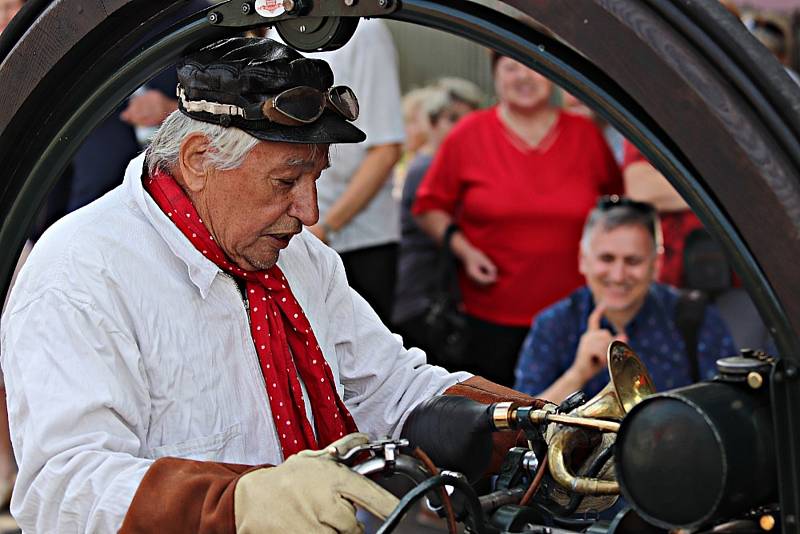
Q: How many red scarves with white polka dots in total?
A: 1